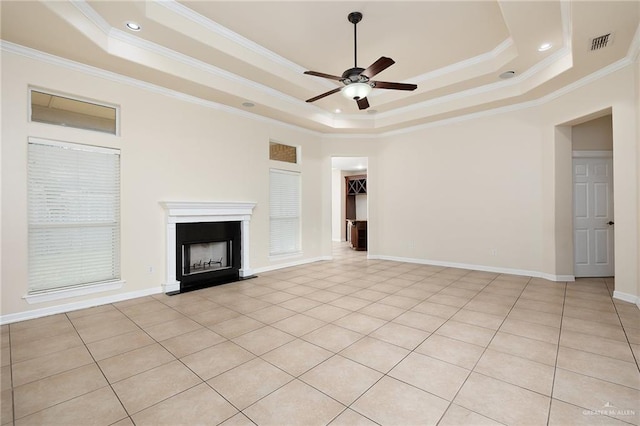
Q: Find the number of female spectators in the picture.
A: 0